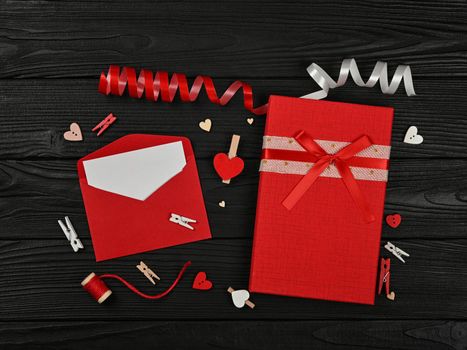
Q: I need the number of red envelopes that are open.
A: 1